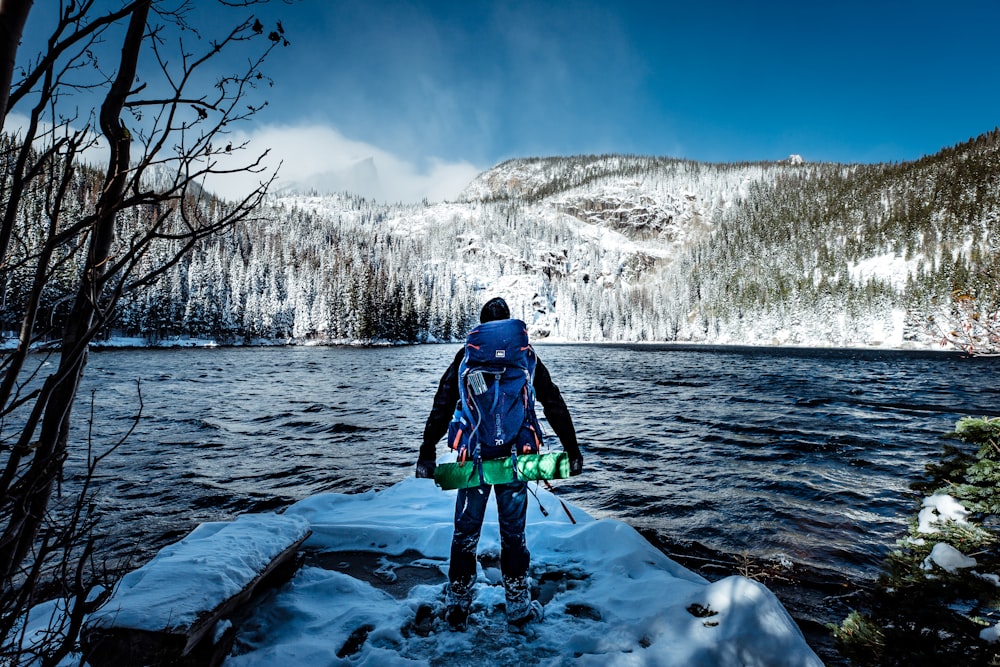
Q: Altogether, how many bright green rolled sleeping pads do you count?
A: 1